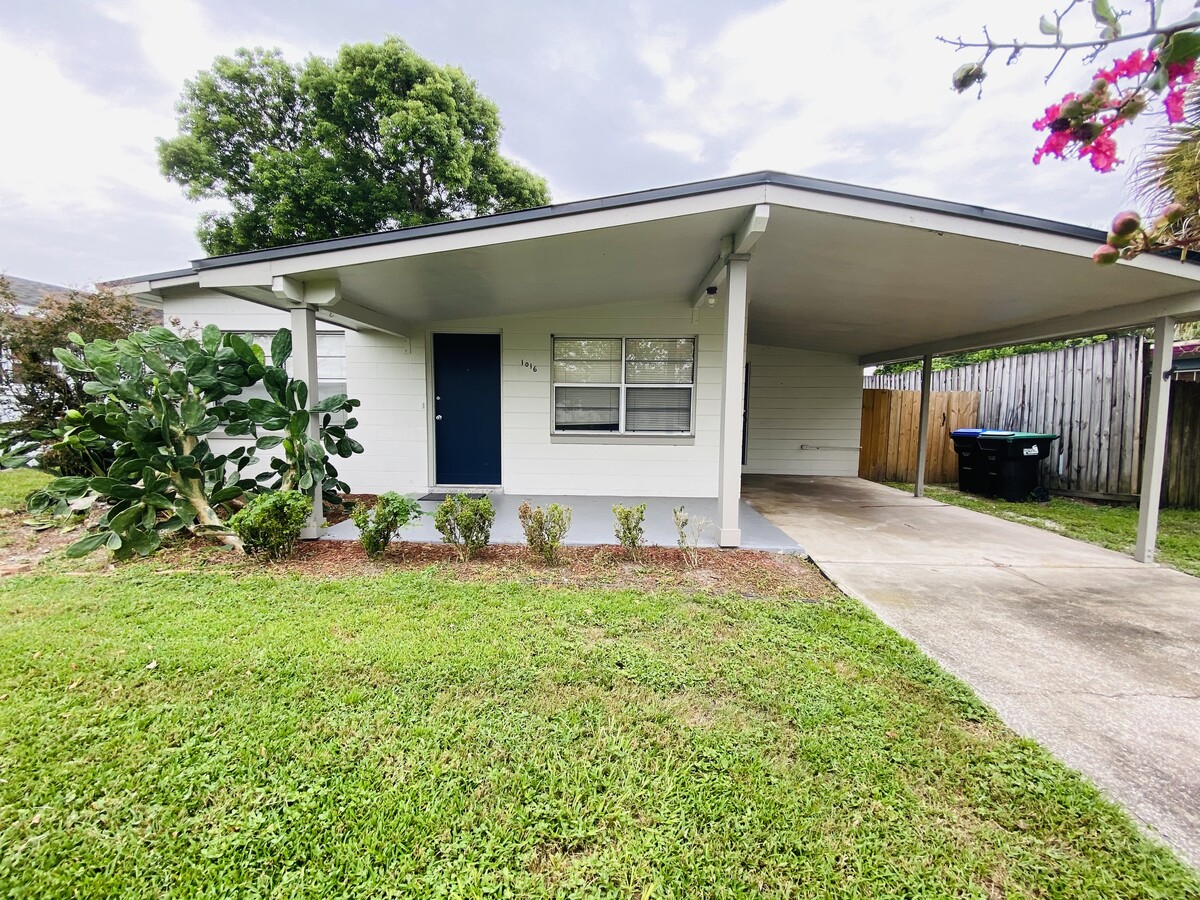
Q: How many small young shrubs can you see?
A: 6